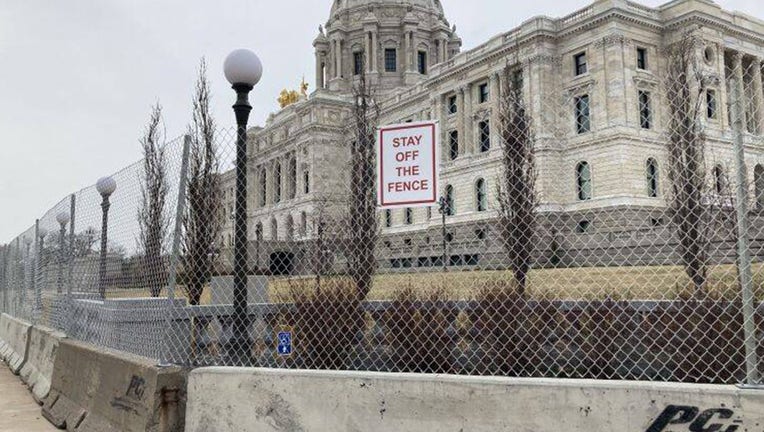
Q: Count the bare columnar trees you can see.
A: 5